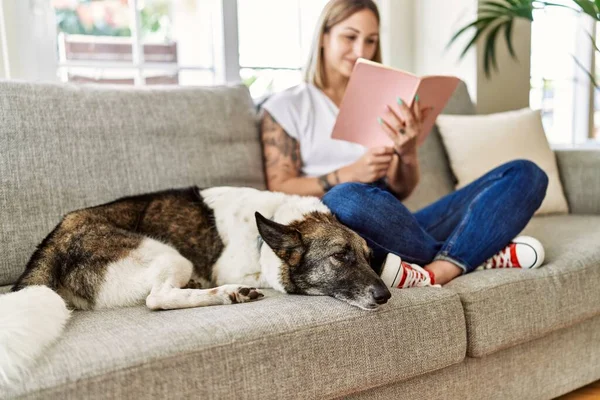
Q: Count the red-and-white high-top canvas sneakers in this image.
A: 2